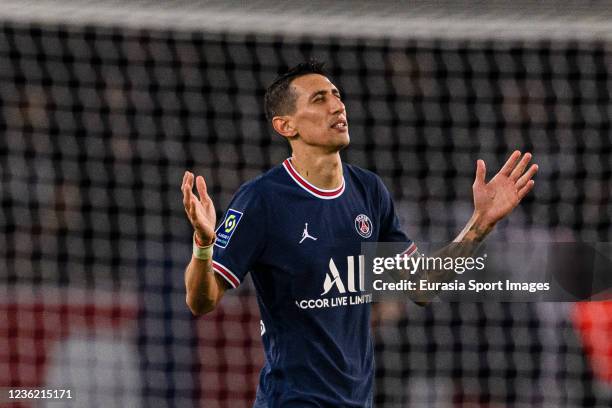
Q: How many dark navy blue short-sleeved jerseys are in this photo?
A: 1